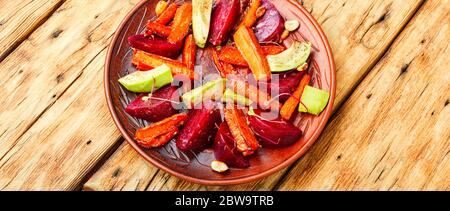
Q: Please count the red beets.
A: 8